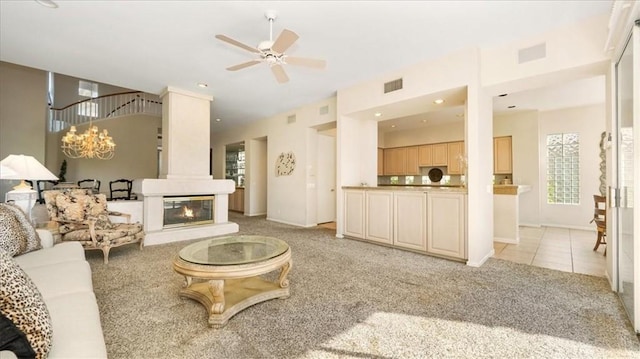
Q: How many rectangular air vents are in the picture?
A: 4